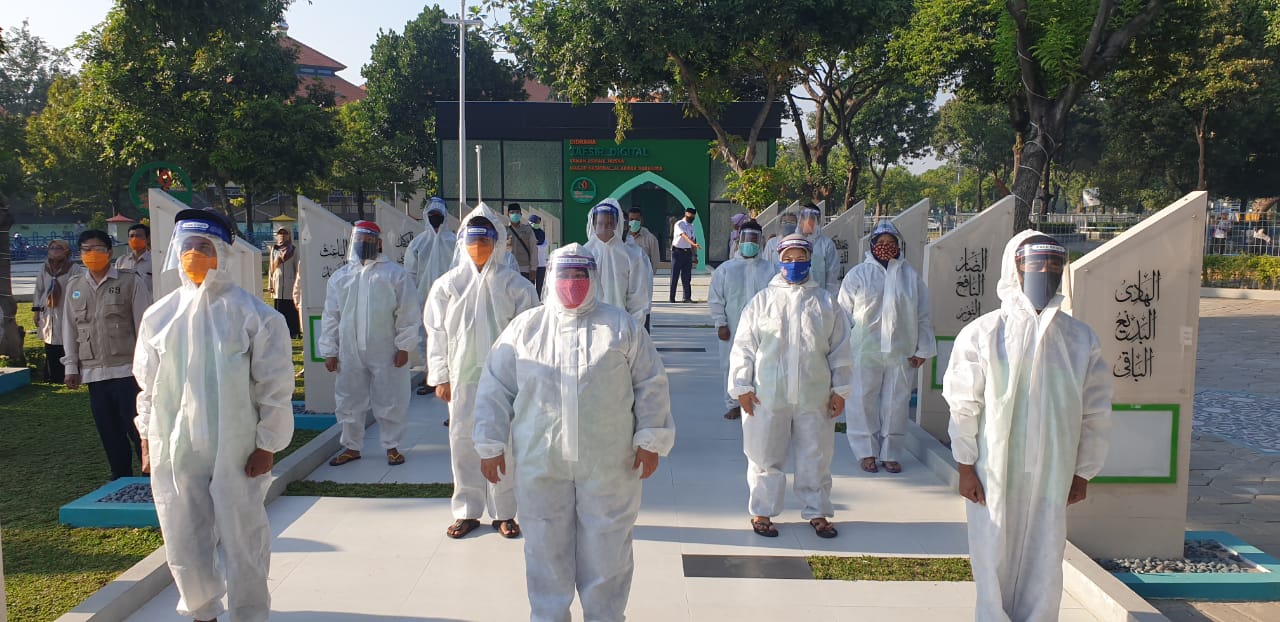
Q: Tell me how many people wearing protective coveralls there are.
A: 12